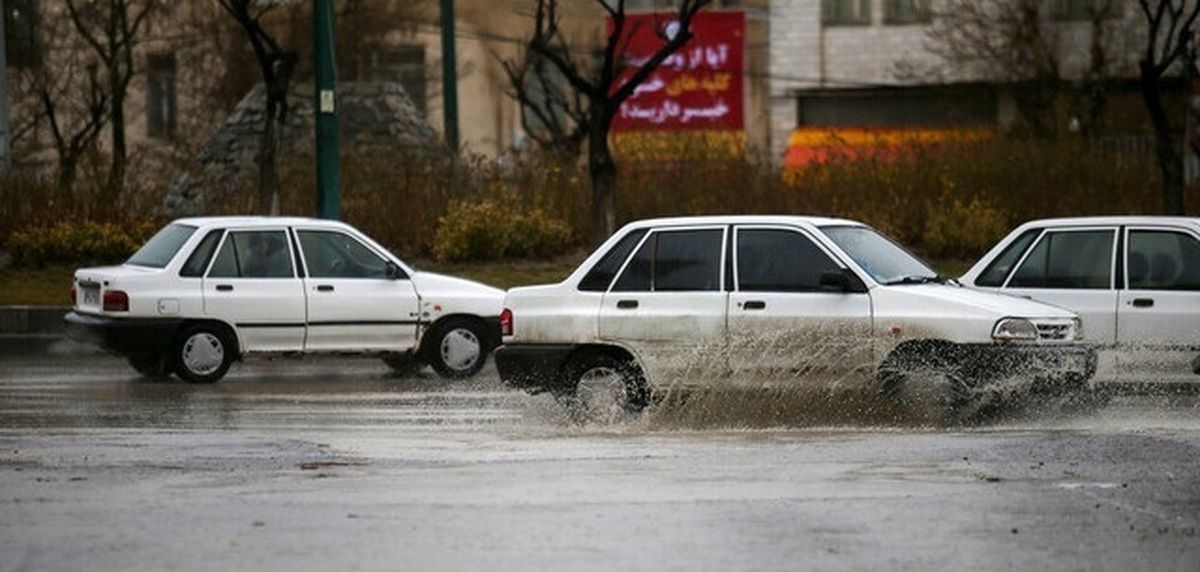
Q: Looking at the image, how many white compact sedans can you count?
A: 3